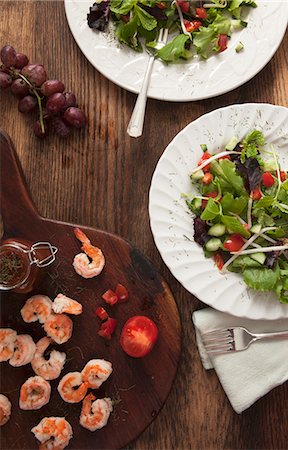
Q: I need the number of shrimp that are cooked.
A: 13